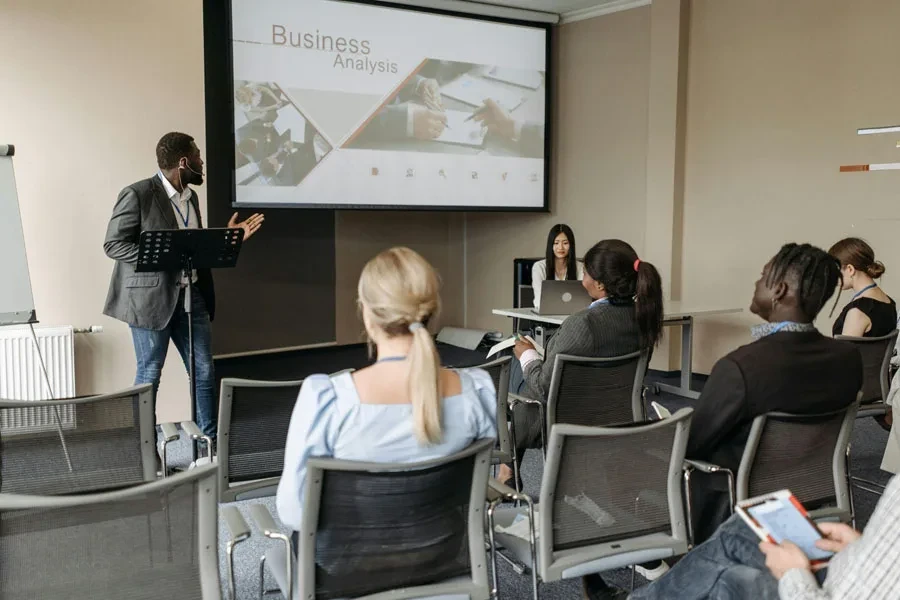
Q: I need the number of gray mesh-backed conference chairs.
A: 9